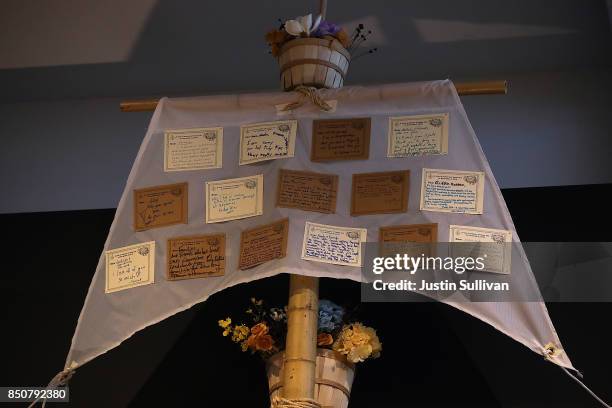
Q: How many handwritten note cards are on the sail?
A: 15